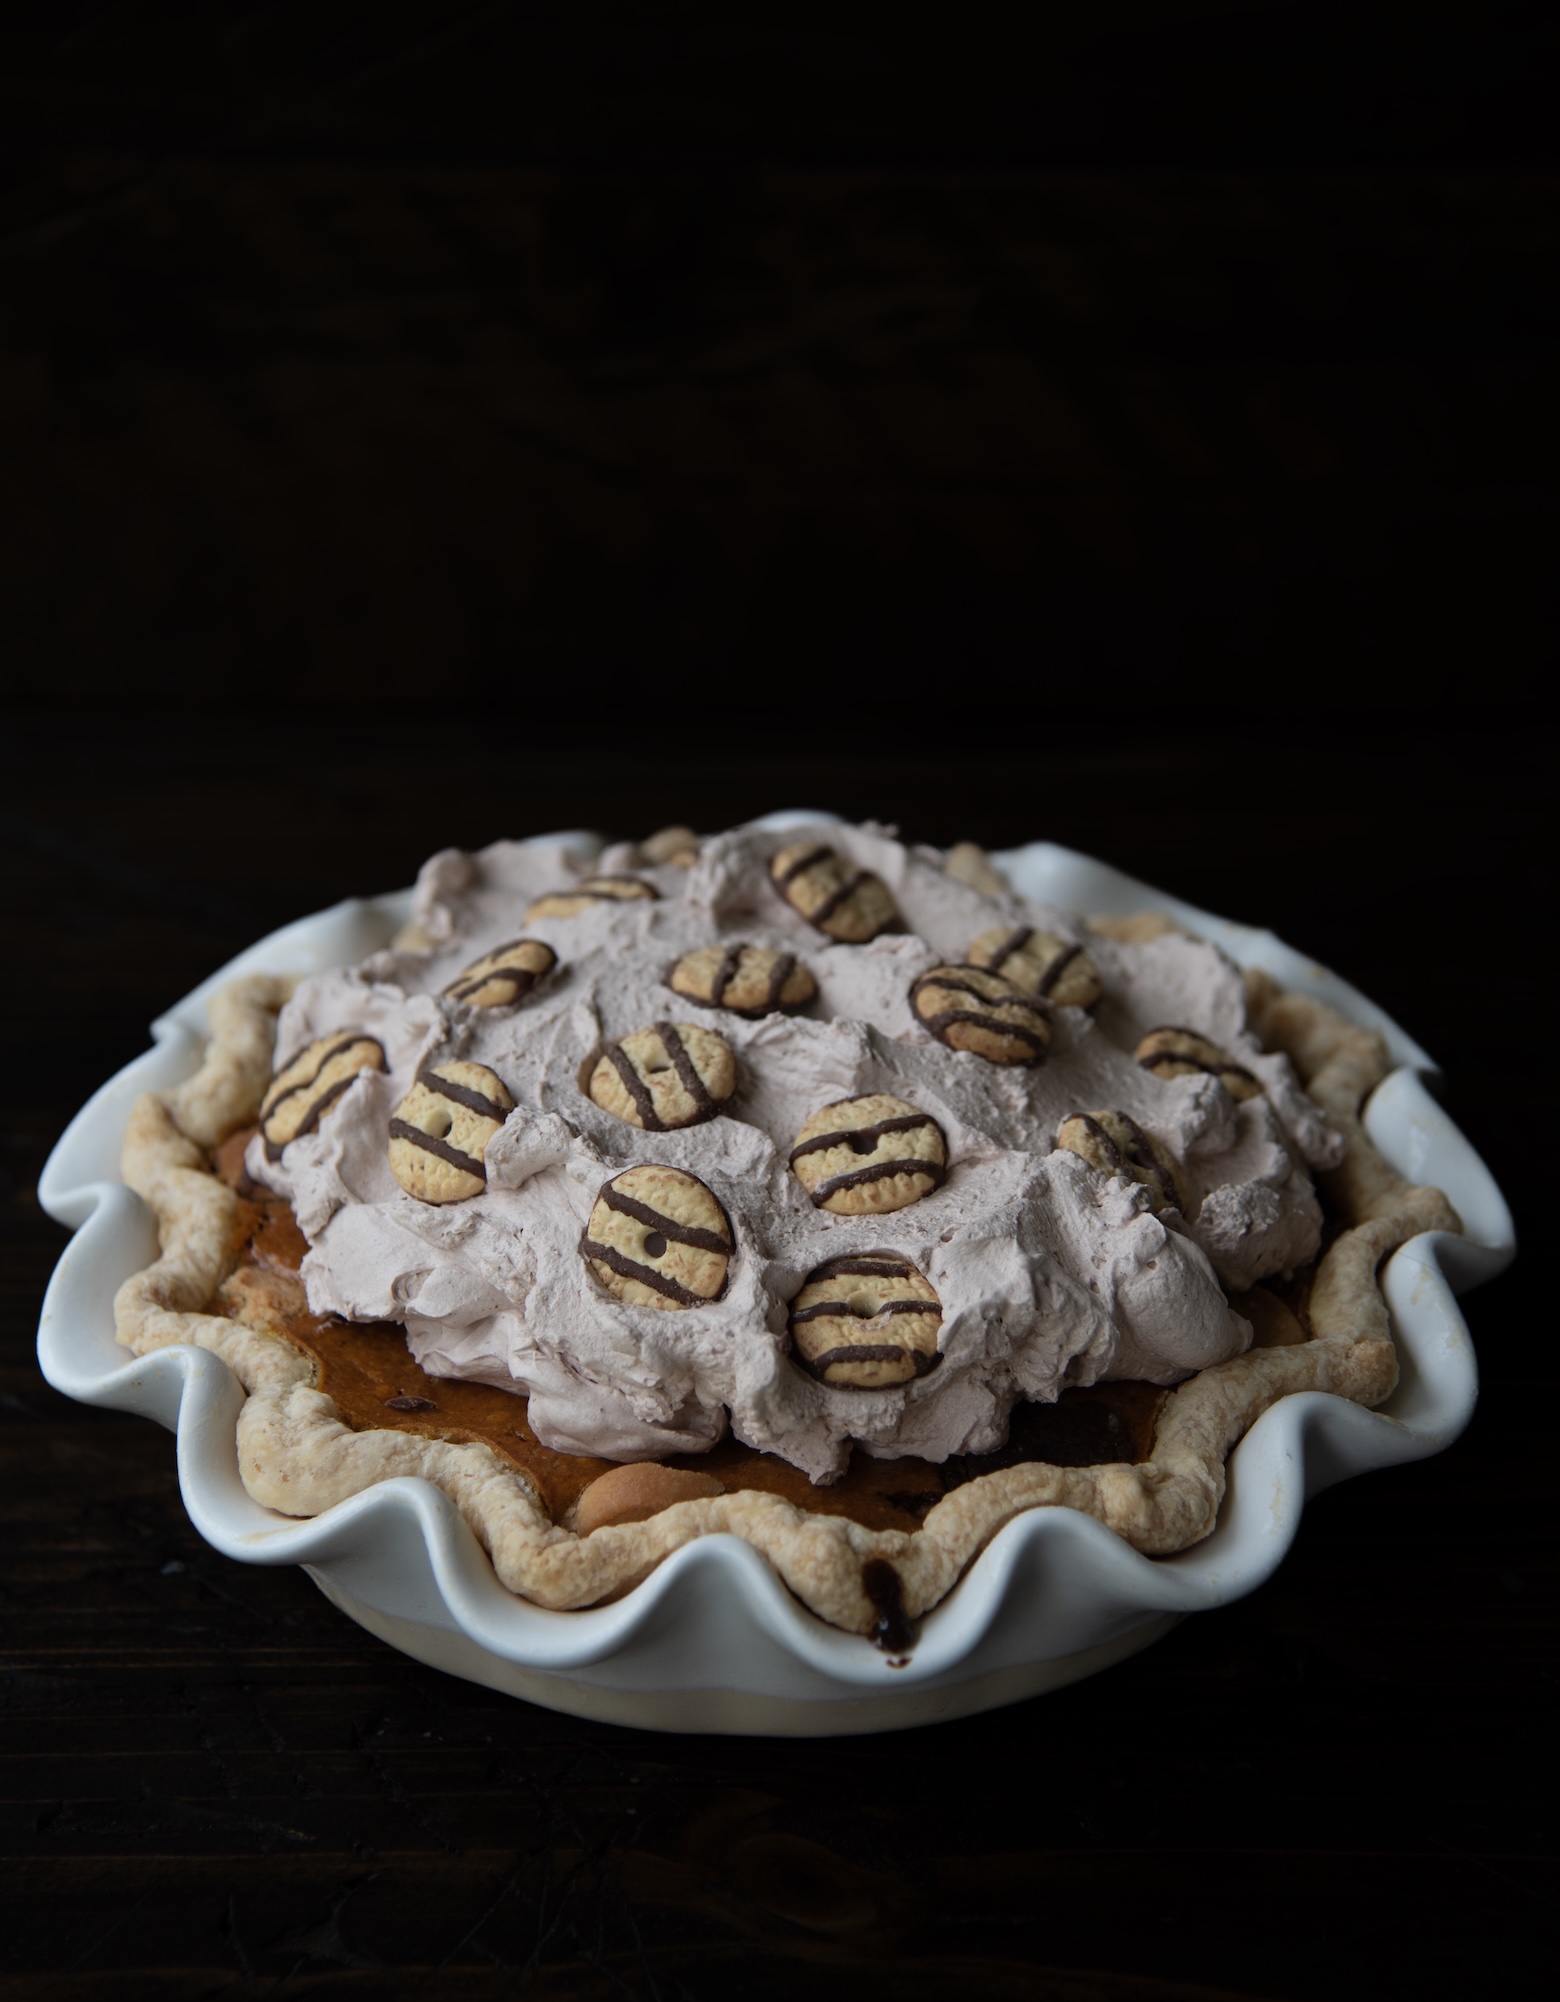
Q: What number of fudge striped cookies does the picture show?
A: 14